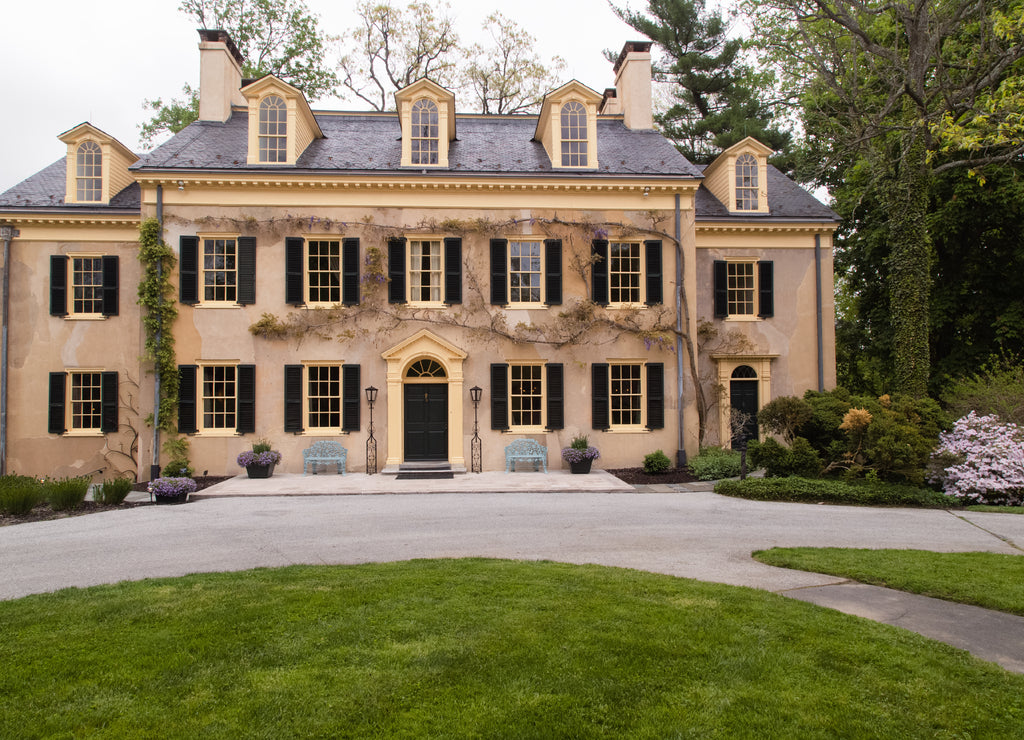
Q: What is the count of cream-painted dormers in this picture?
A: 5